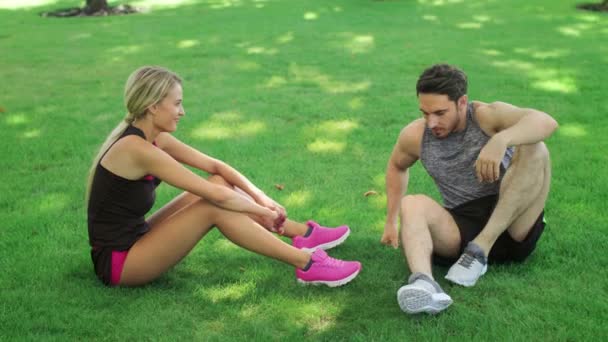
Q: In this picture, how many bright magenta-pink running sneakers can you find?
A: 2